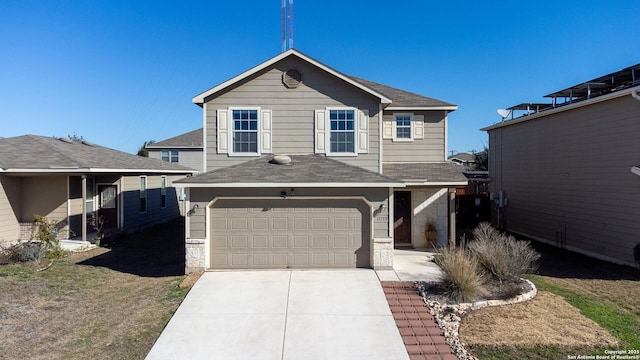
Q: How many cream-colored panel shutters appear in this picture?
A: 6